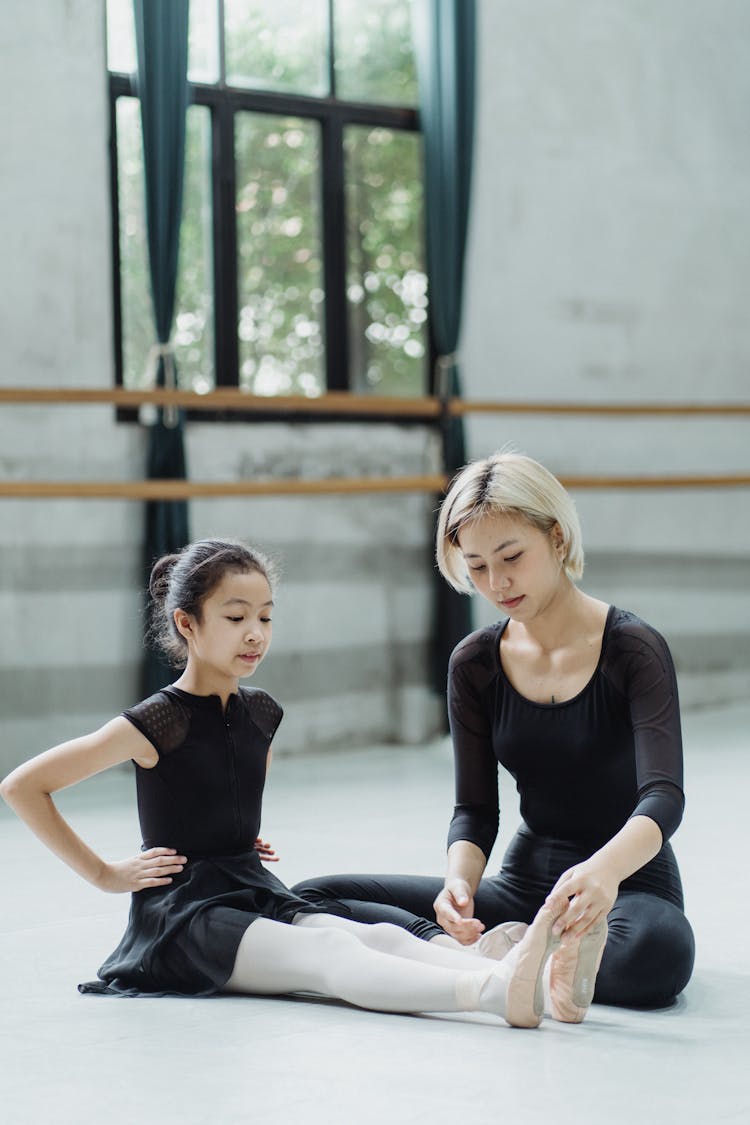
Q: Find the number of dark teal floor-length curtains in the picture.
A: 2